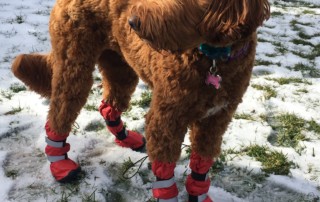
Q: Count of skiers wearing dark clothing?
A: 0